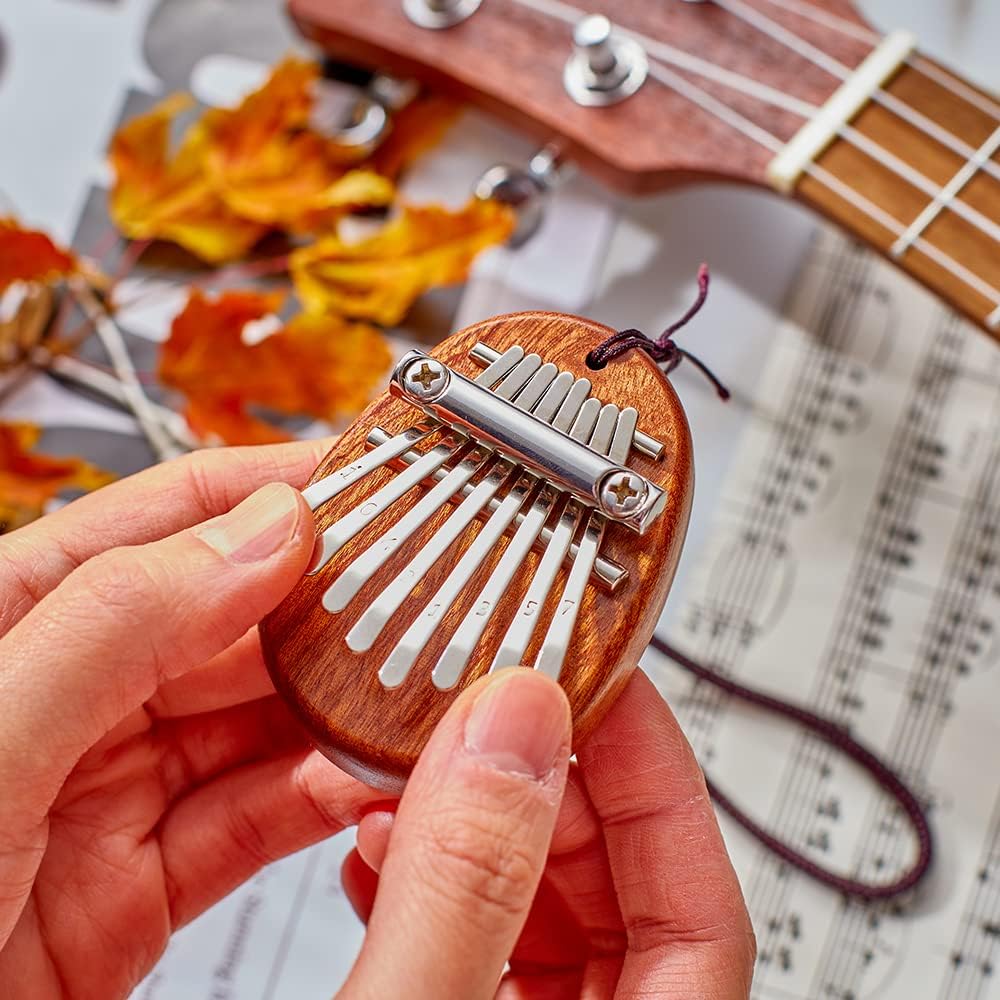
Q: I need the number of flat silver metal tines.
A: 8